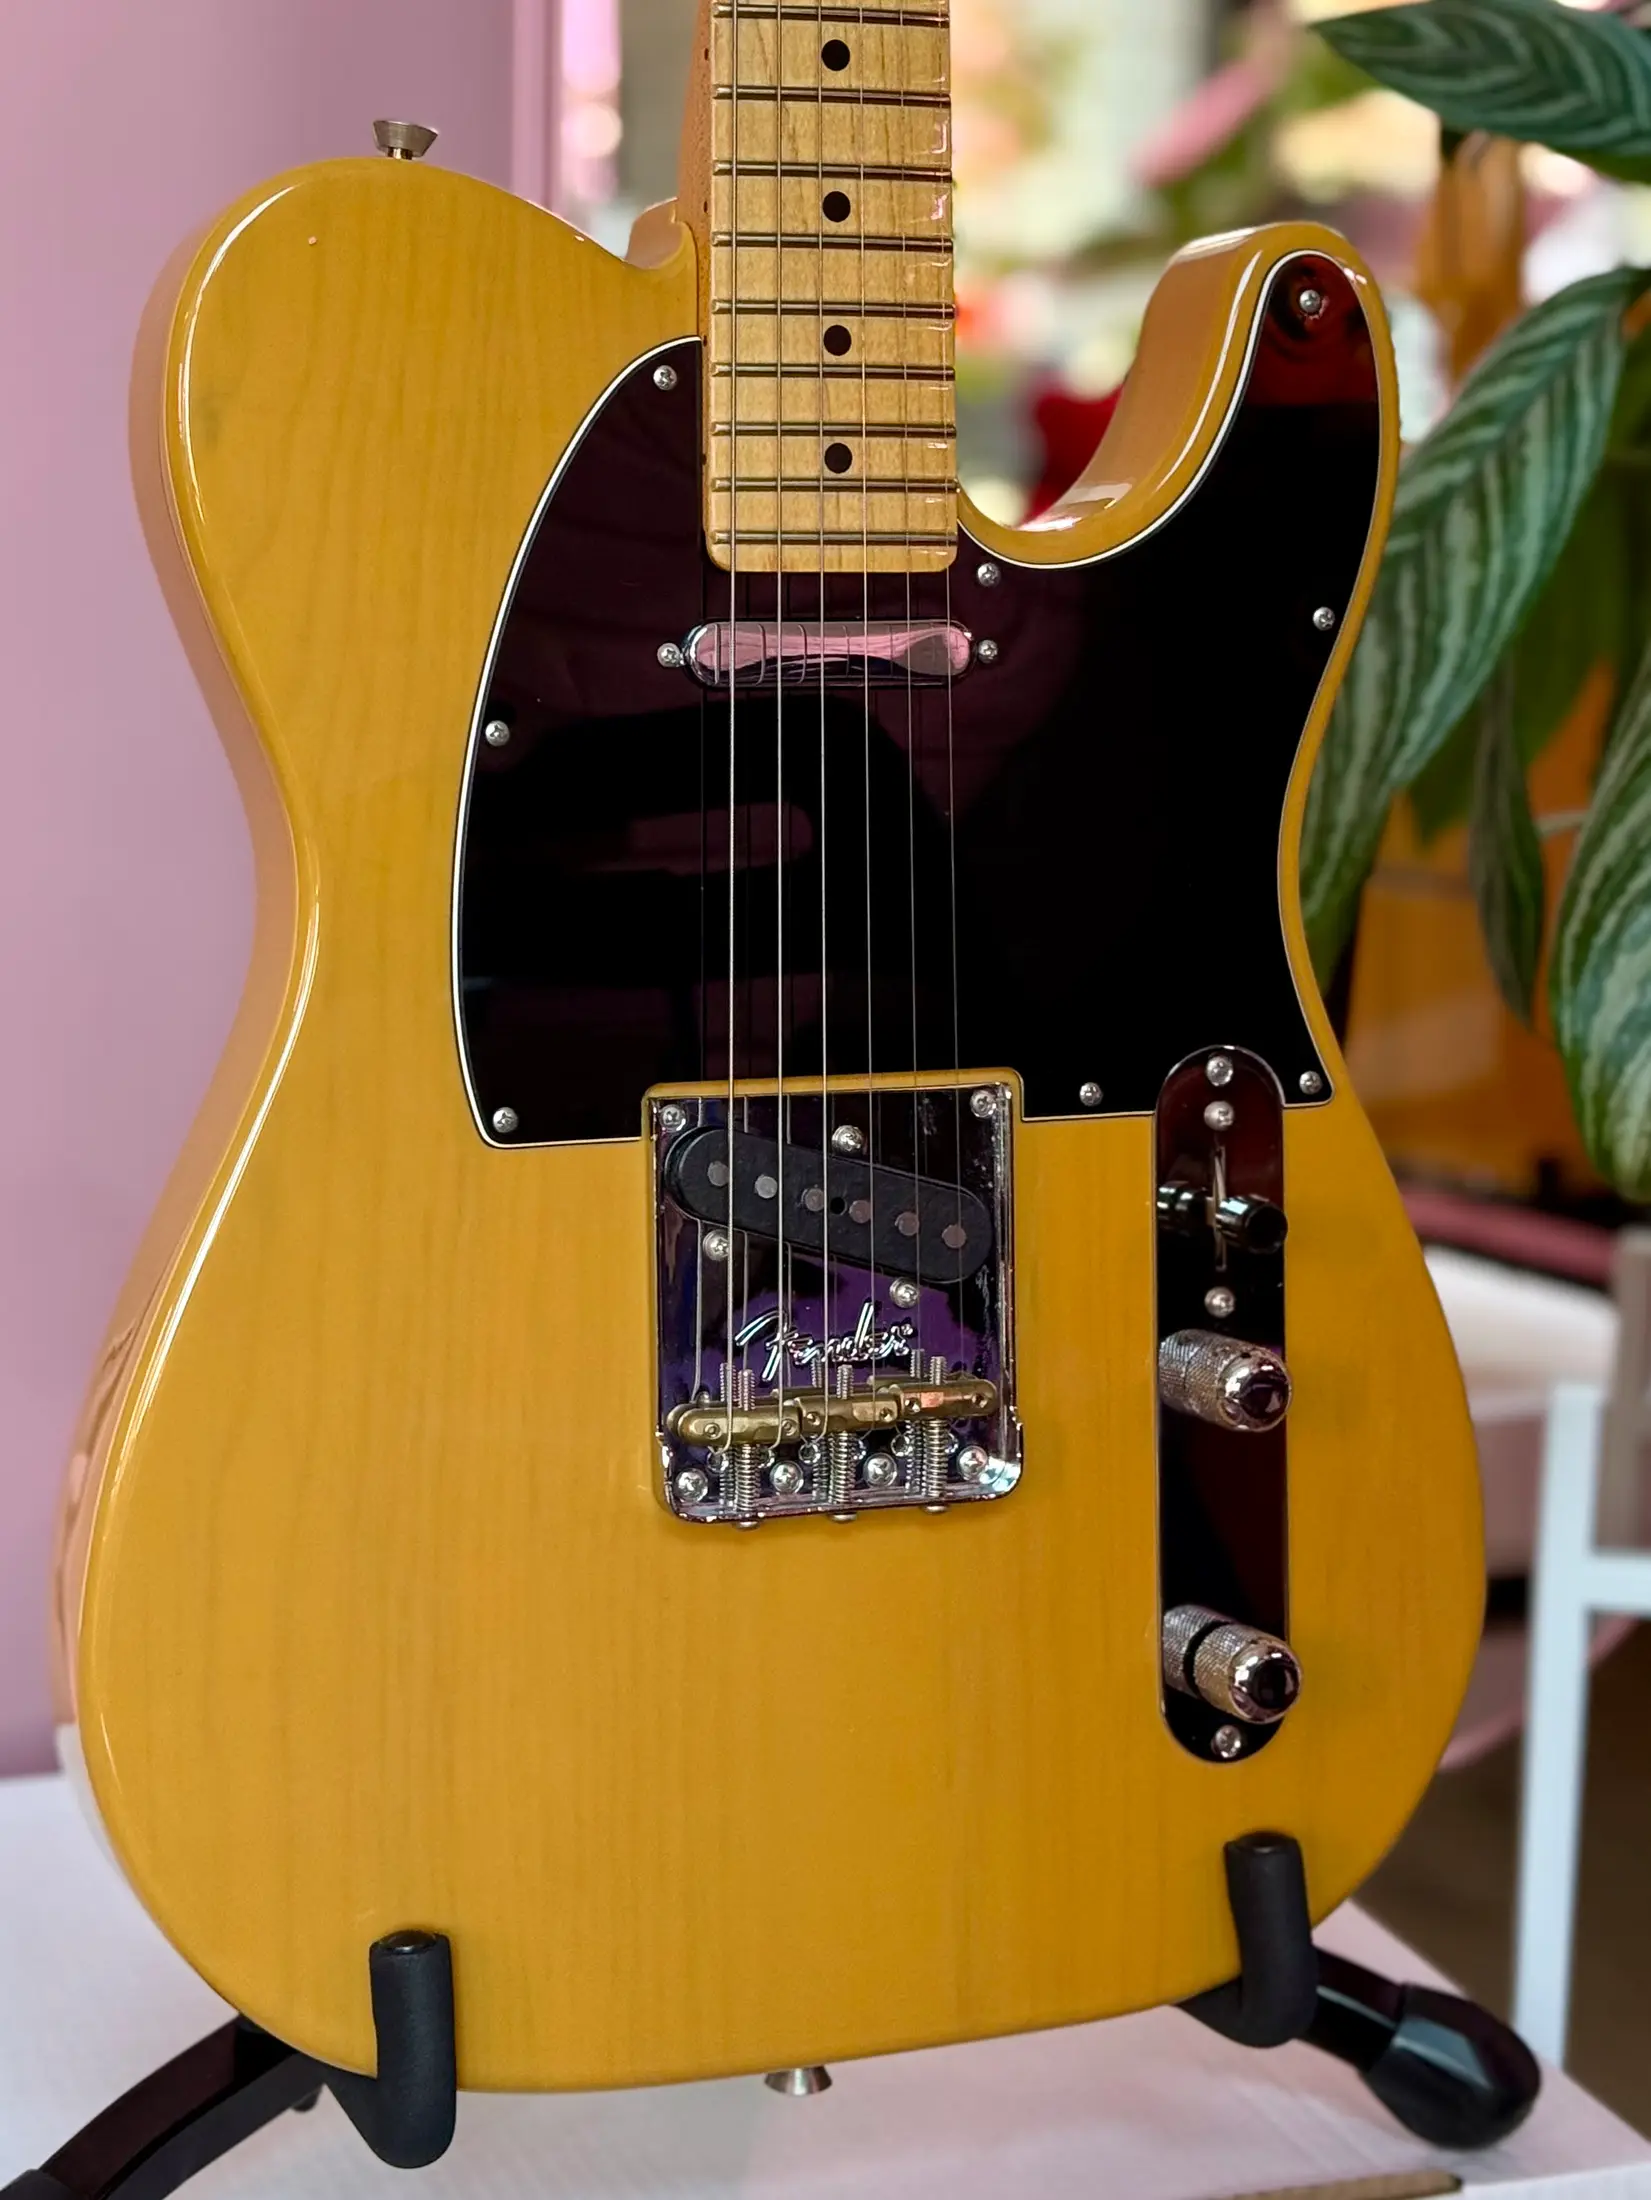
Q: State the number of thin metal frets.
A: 9